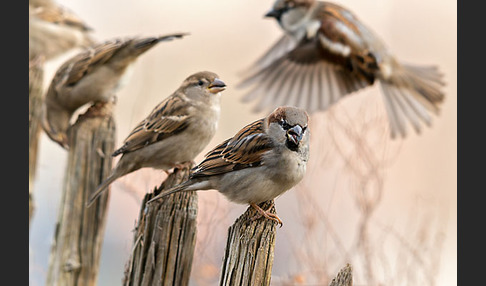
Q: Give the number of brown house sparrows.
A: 5